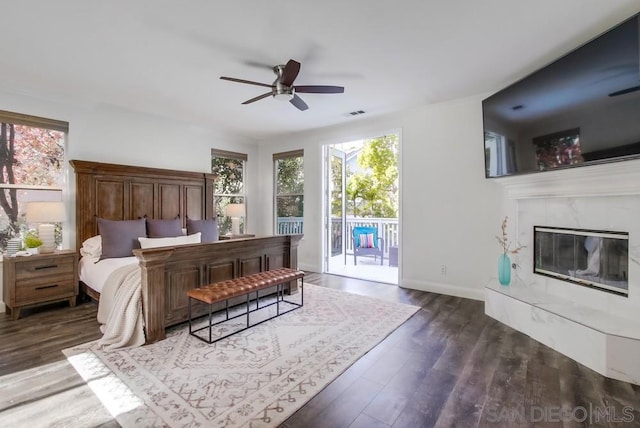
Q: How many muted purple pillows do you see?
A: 3